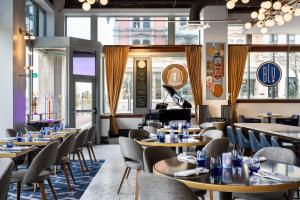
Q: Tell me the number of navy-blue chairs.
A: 5